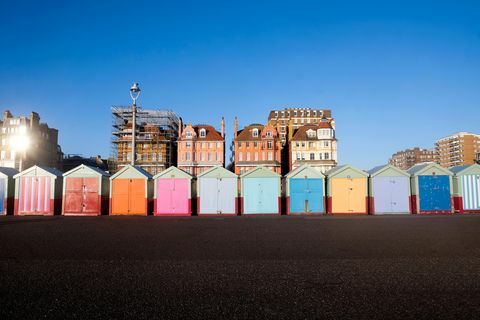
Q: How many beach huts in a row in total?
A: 12